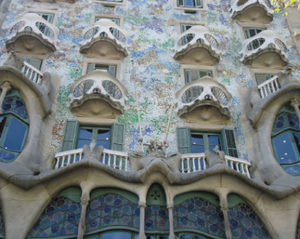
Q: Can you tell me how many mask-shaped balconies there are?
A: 7